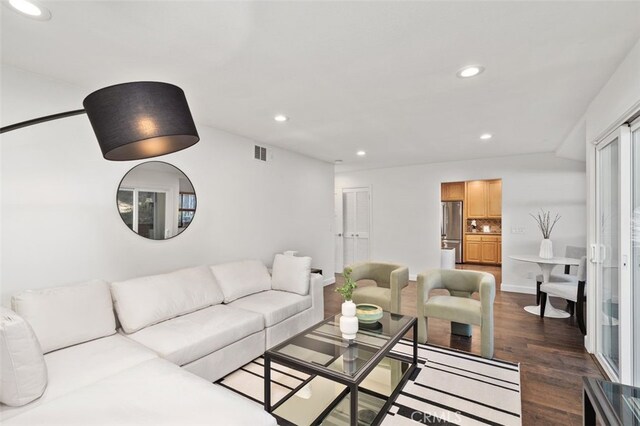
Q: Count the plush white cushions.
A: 5